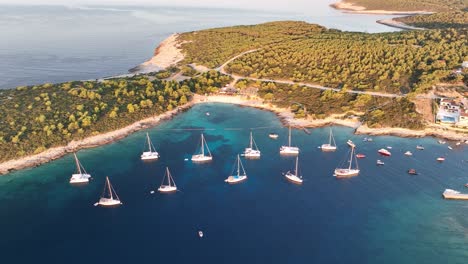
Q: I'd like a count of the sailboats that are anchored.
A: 11